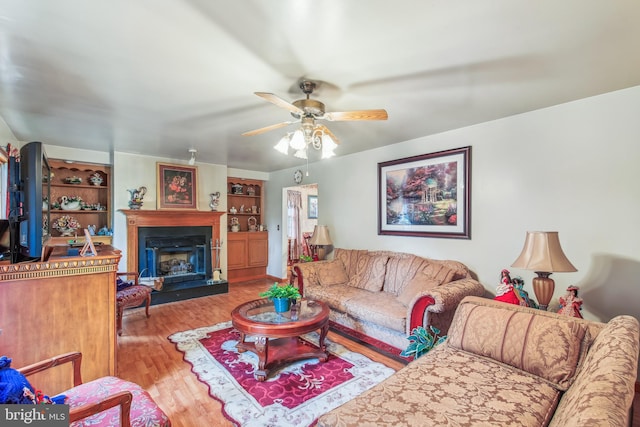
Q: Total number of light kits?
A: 1